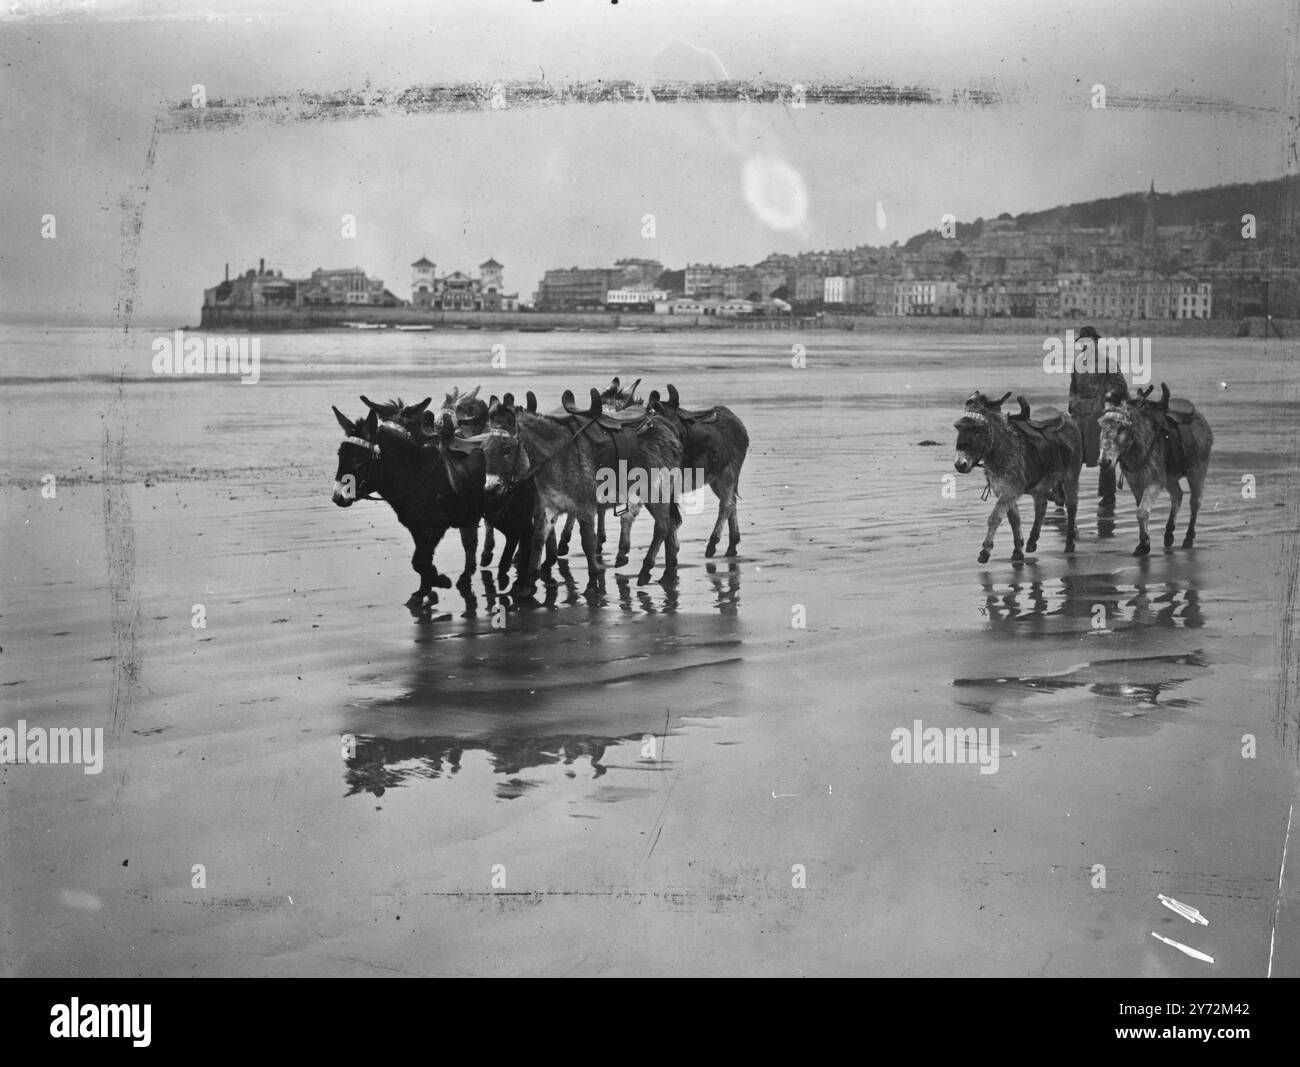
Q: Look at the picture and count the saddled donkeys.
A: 7